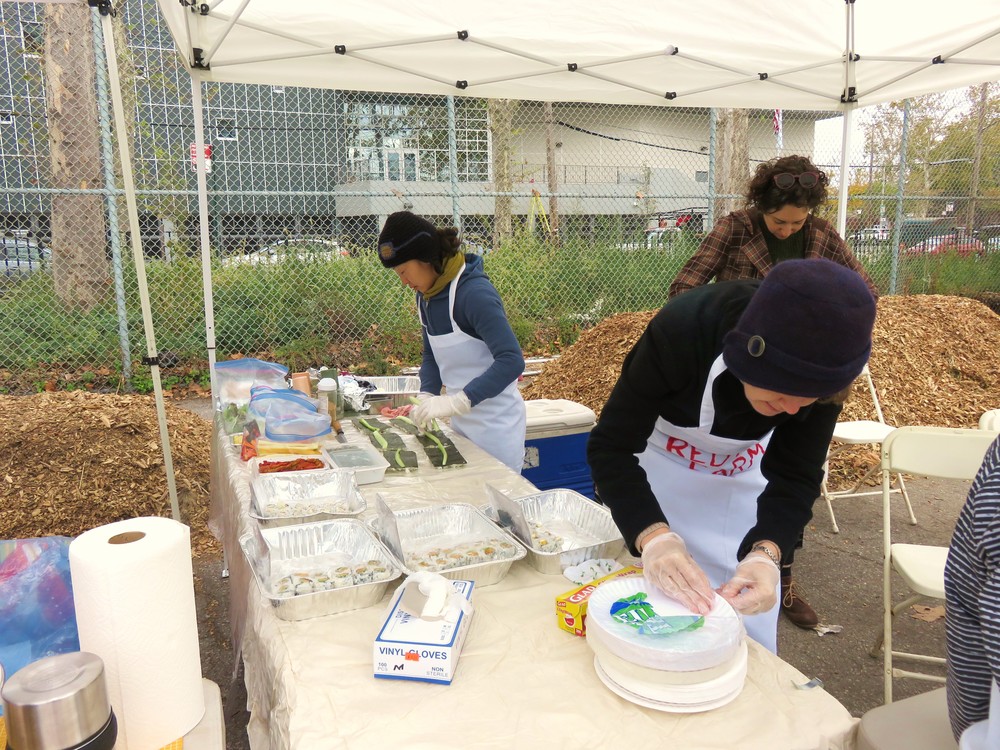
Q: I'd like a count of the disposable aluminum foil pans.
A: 5